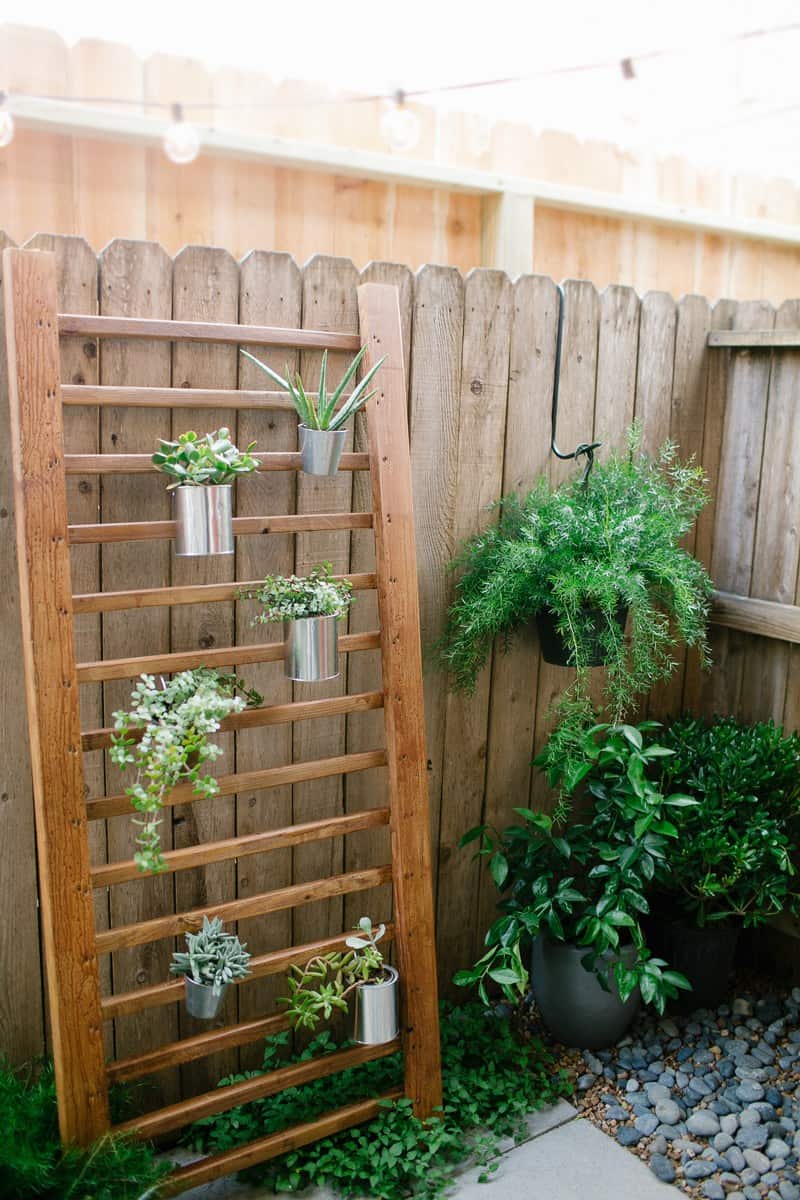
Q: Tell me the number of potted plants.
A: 9